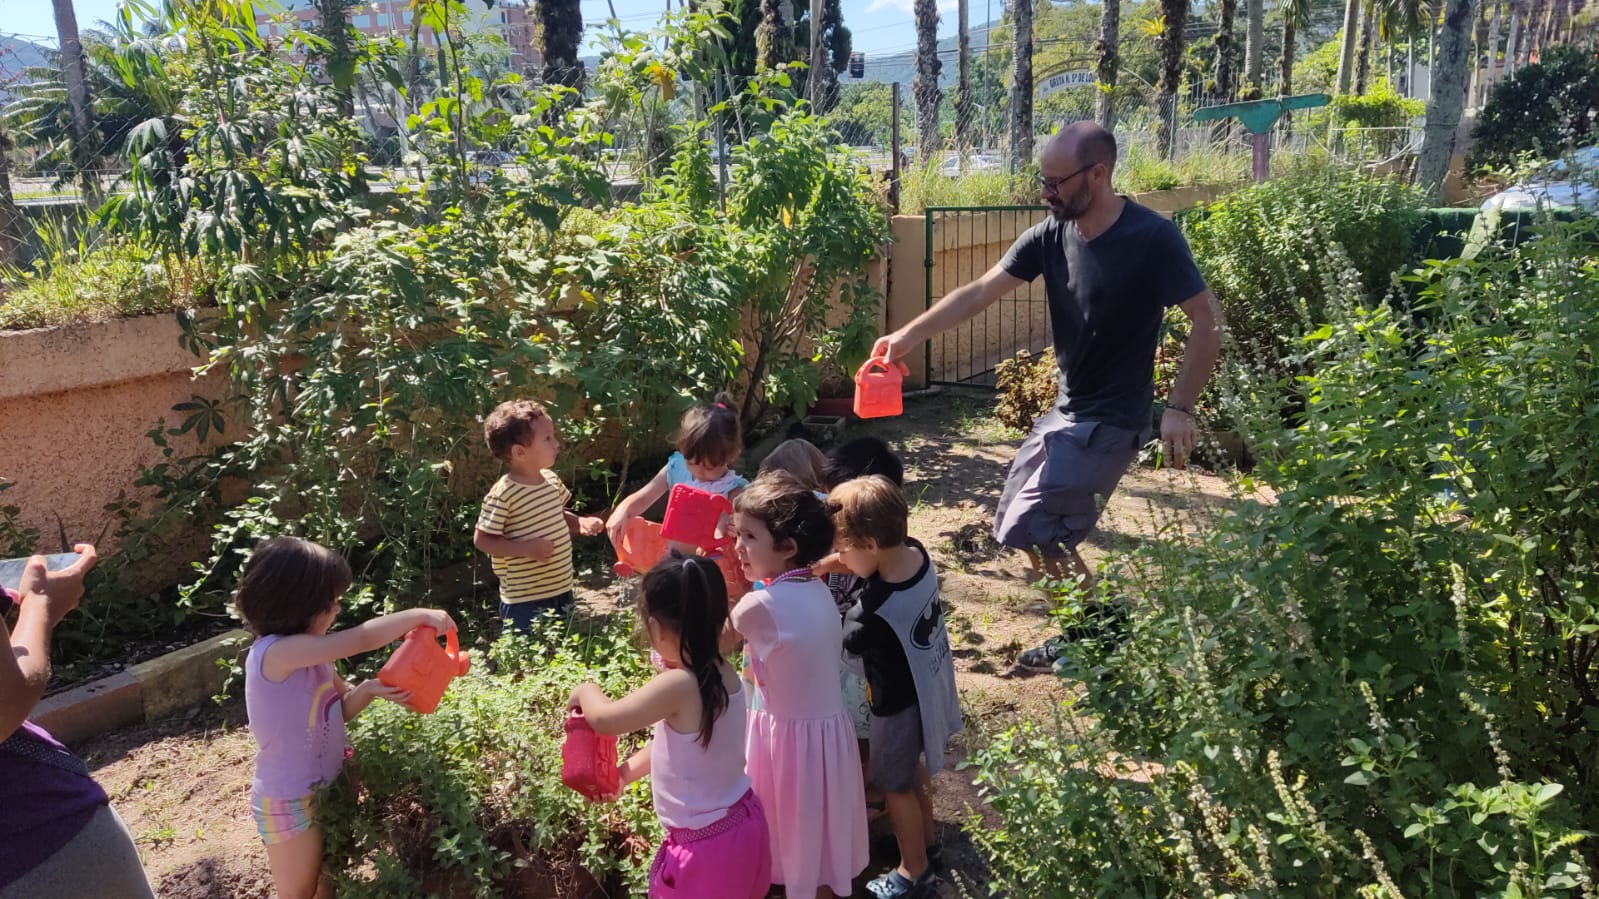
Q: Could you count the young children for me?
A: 8